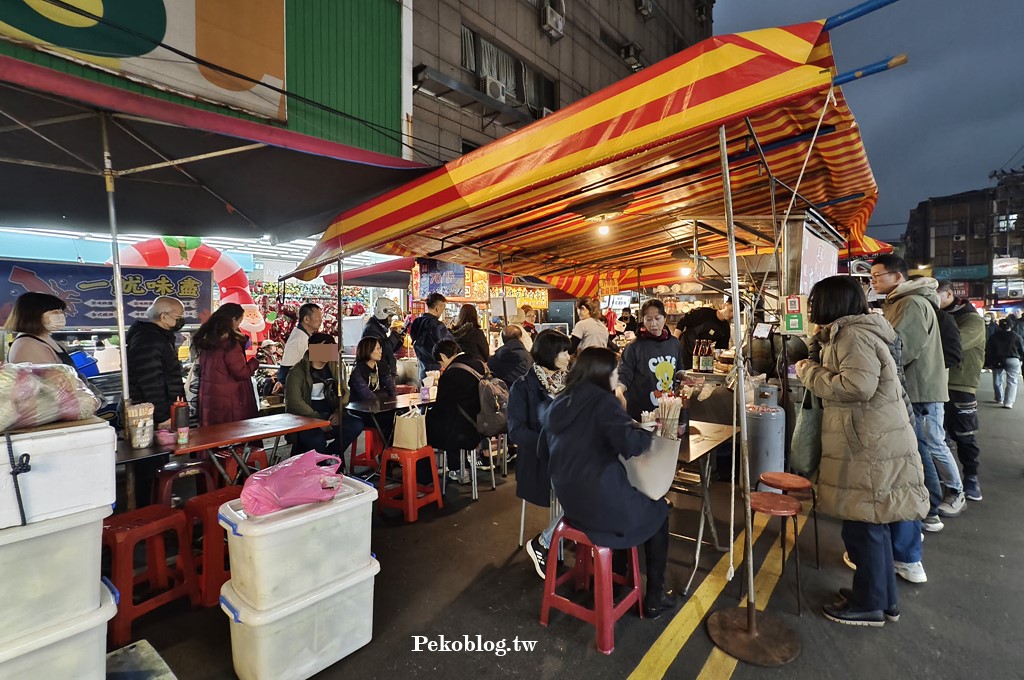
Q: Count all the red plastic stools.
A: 7